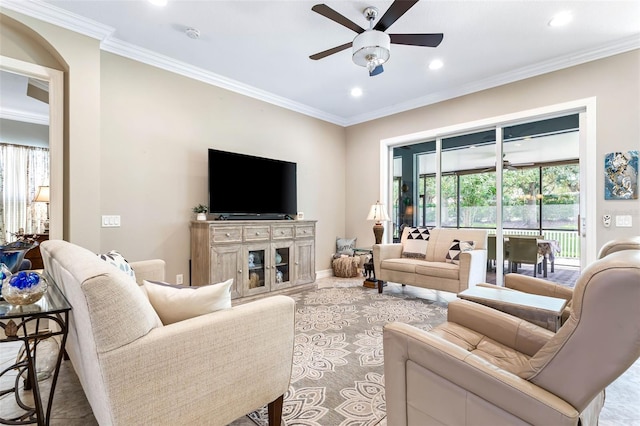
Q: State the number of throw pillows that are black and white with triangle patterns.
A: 2